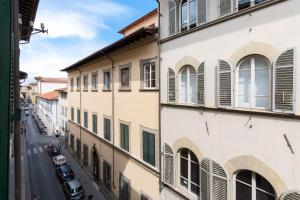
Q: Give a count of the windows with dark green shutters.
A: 7